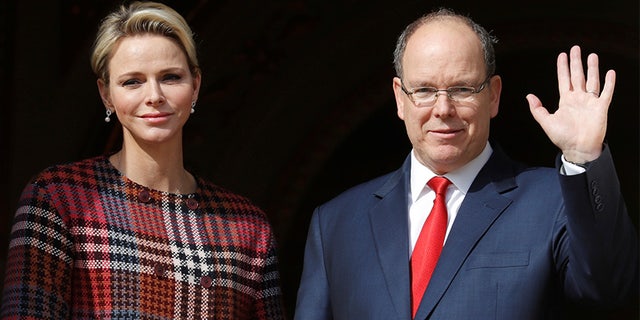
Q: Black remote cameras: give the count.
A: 0